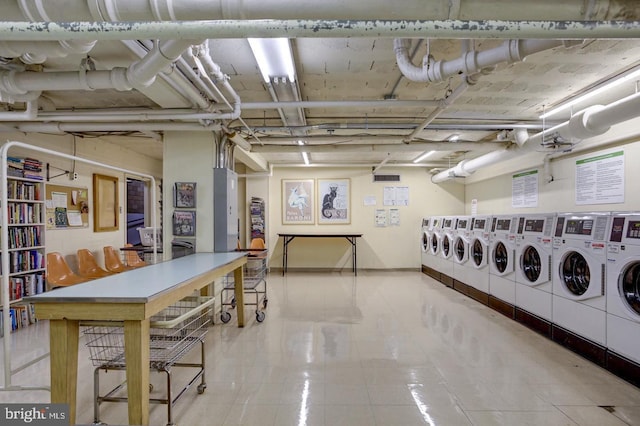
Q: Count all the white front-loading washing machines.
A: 9